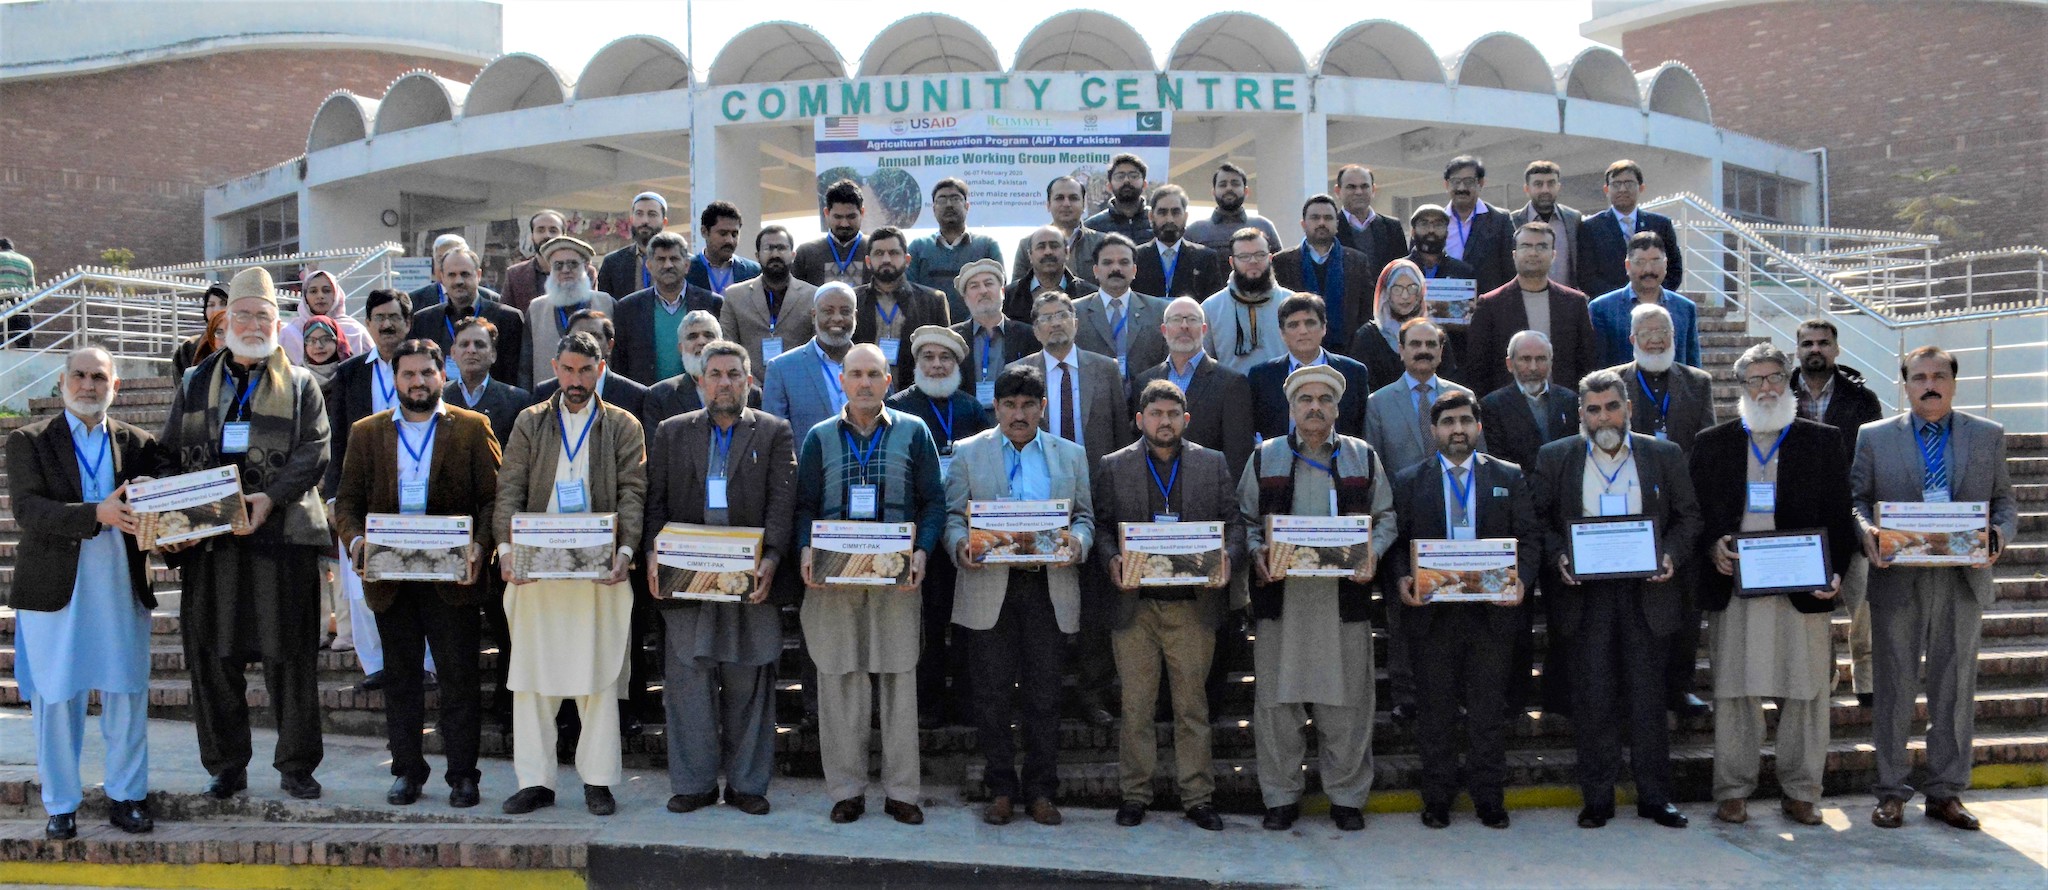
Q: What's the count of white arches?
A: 12